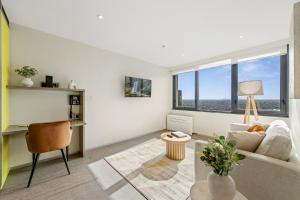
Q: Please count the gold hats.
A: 0